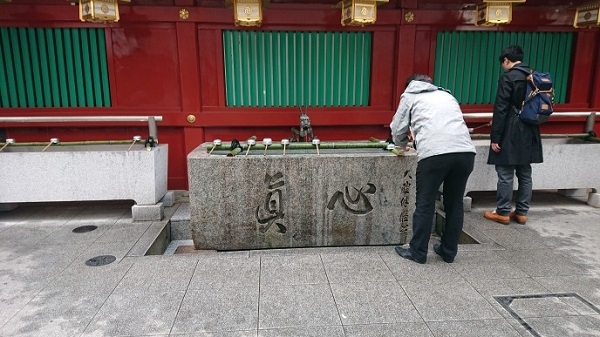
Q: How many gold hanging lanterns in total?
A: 5